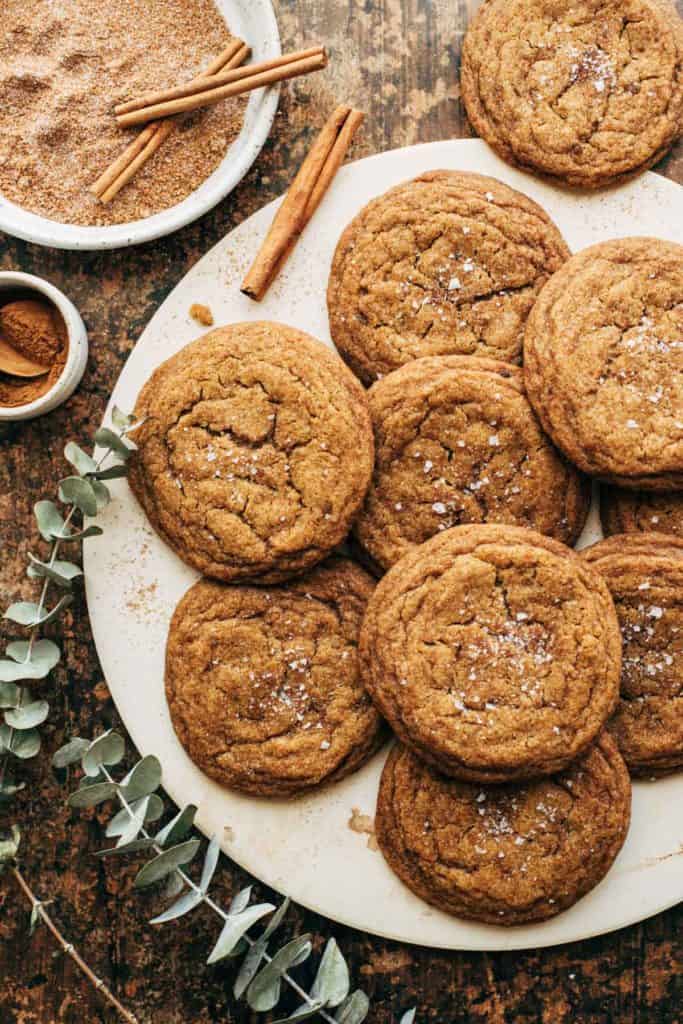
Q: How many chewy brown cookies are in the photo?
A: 10